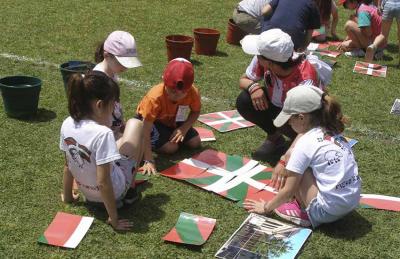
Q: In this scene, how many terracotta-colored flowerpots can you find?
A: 3